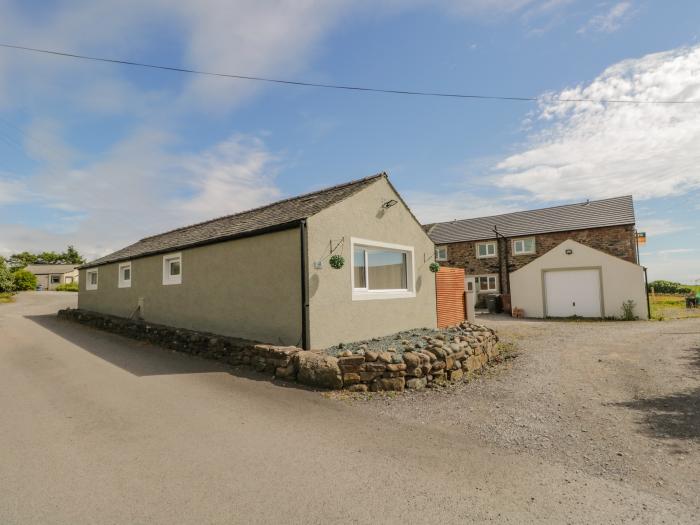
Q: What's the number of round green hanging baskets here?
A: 2